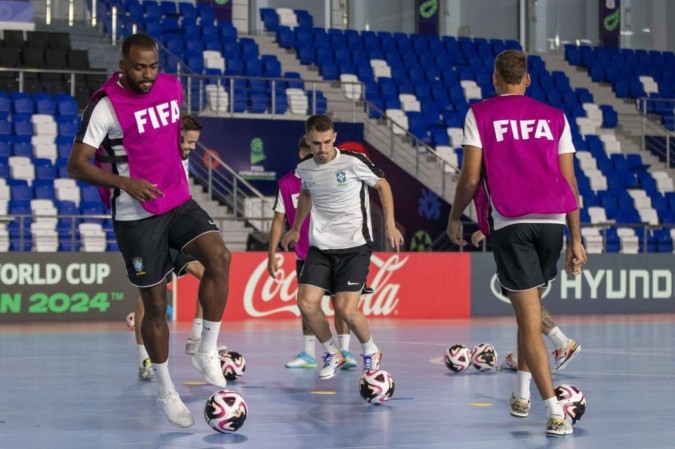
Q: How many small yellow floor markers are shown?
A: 3